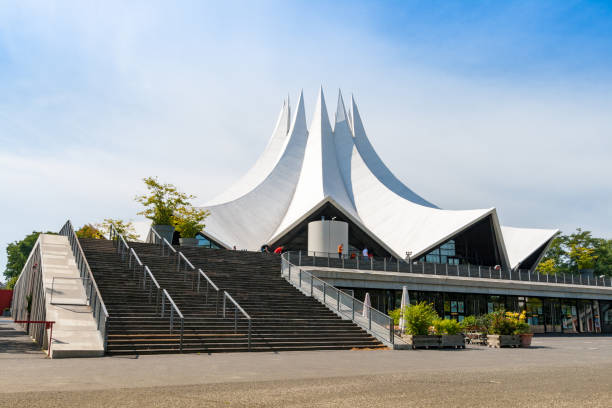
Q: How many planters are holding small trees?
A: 2